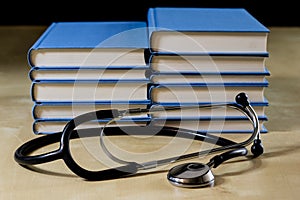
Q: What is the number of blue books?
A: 11